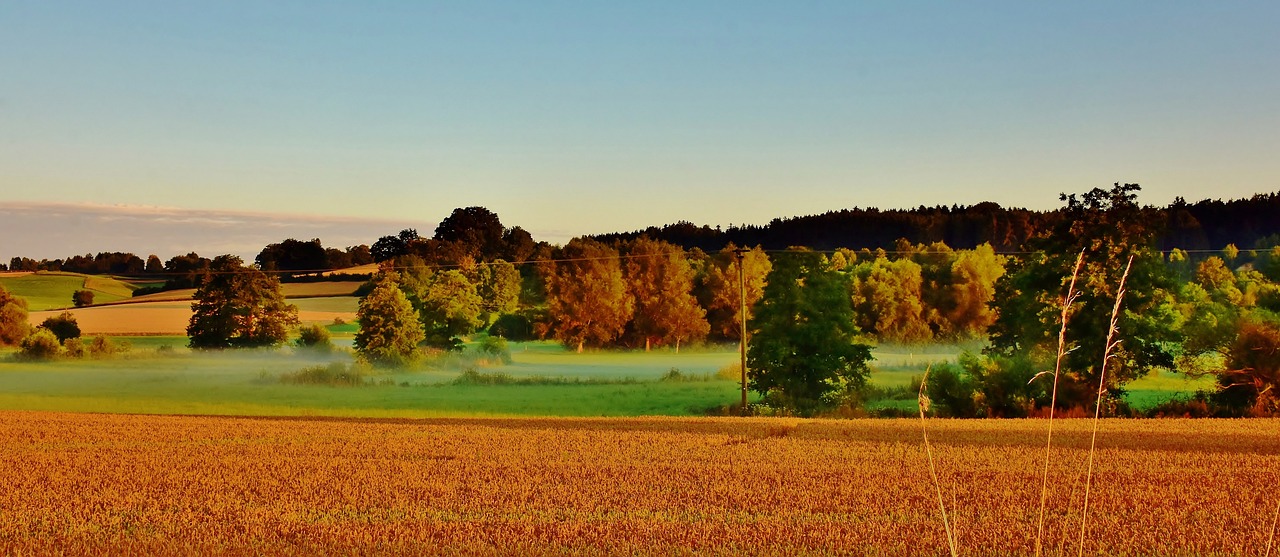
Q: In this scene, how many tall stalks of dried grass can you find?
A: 3